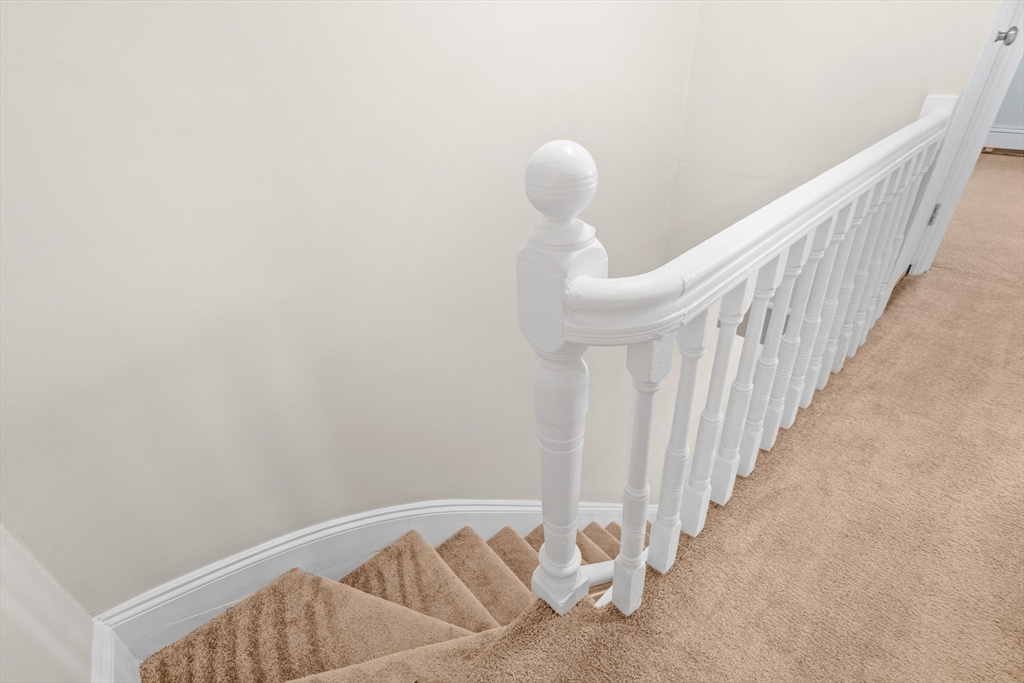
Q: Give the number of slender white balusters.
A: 13